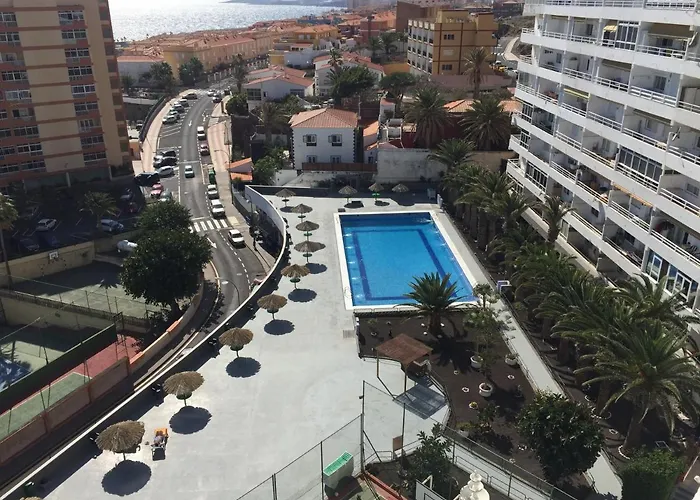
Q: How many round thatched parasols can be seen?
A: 12